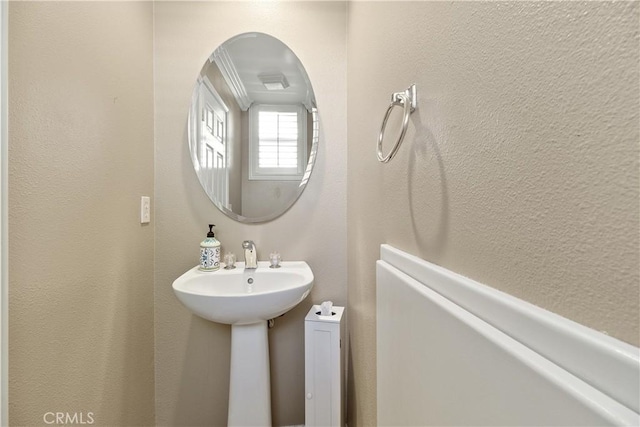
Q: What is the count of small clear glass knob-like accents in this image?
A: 2